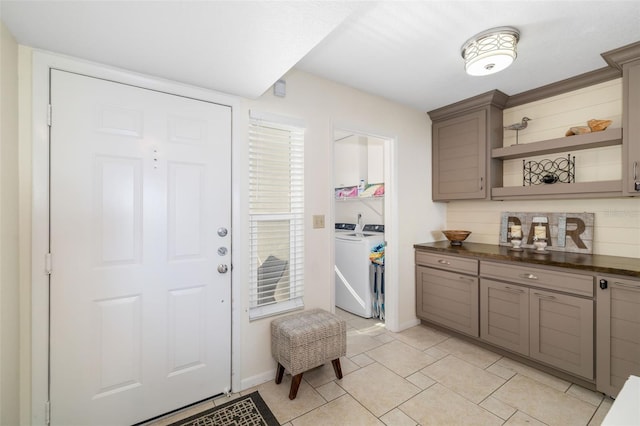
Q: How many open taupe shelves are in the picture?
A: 2